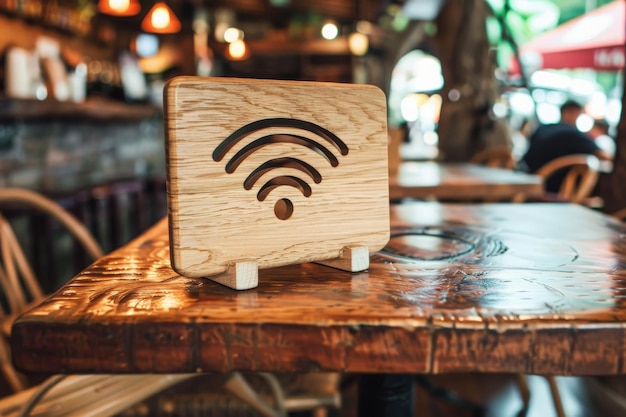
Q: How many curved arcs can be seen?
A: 4